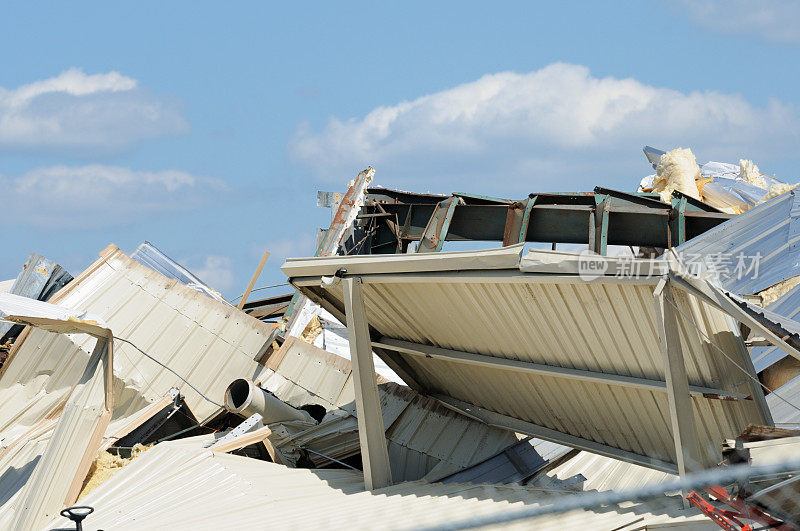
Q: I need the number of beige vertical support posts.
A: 2